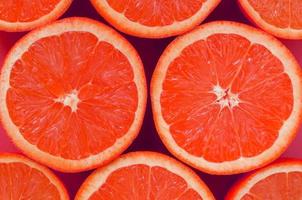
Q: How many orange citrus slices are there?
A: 8